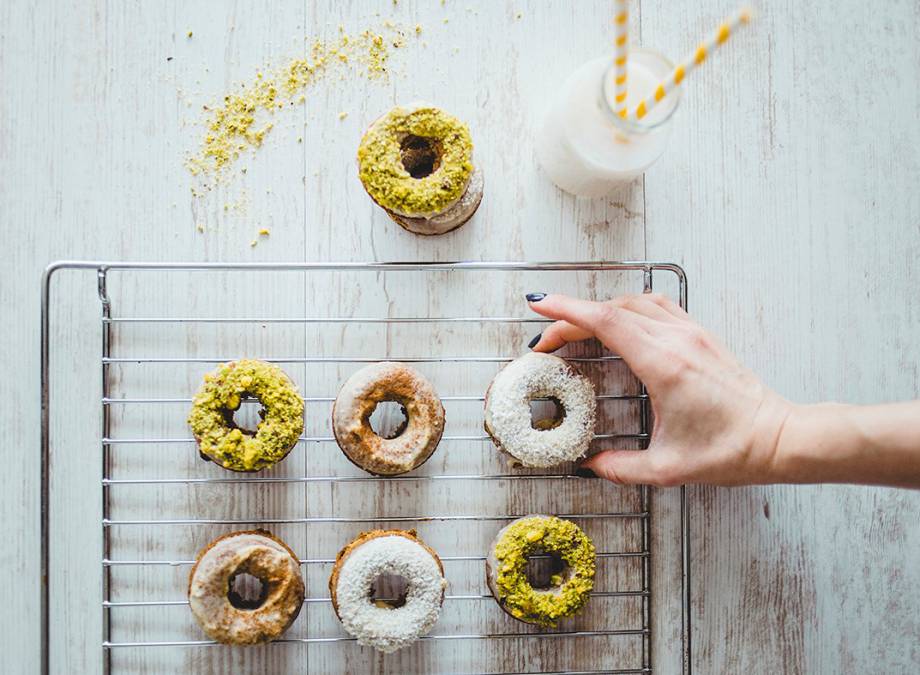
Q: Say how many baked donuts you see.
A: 8